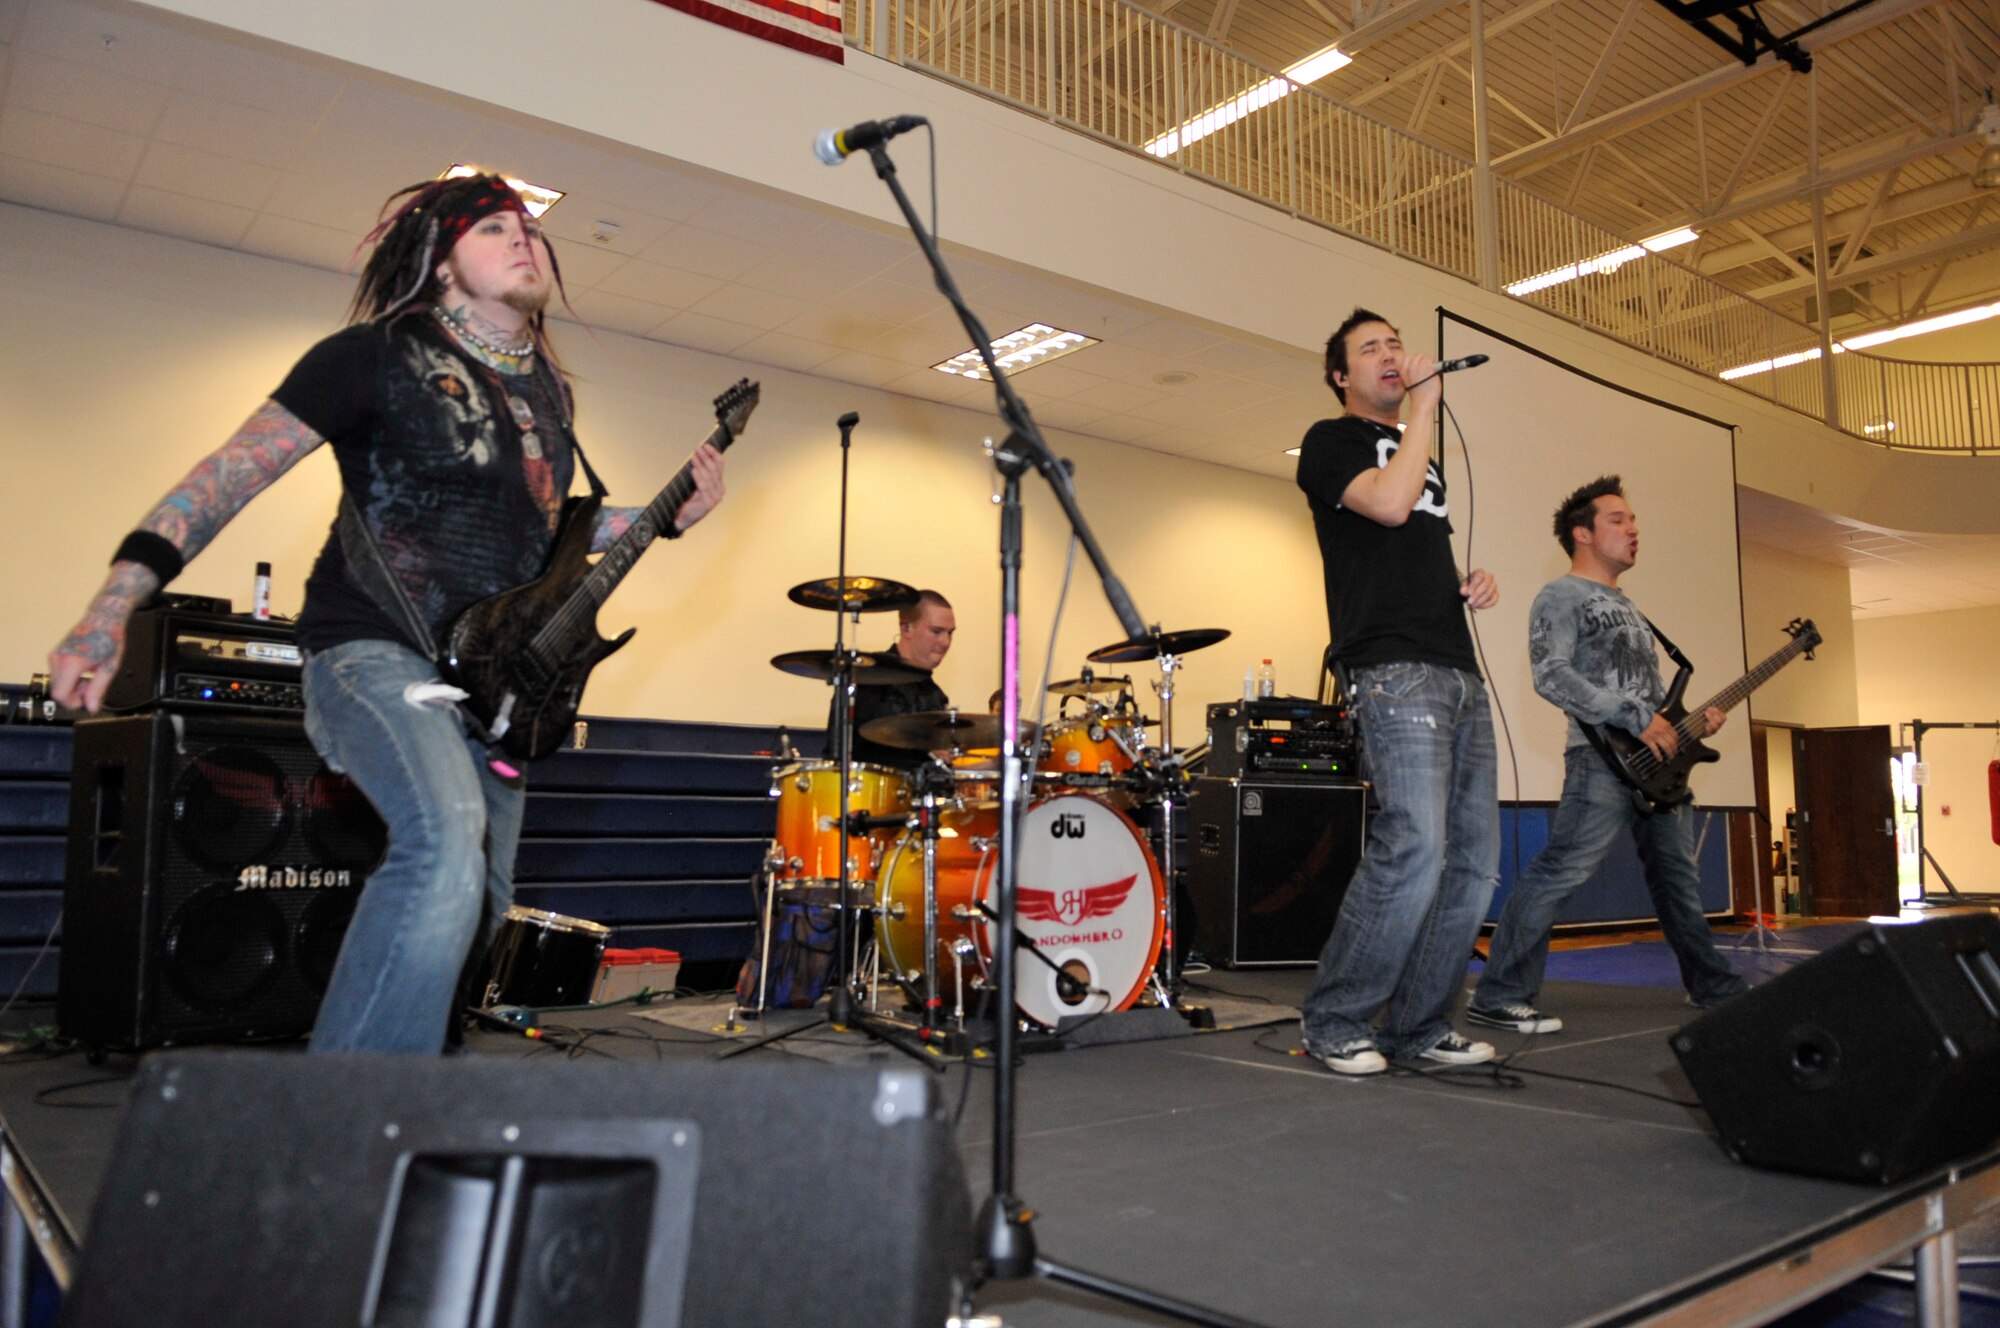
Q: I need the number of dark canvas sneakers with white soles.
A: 3